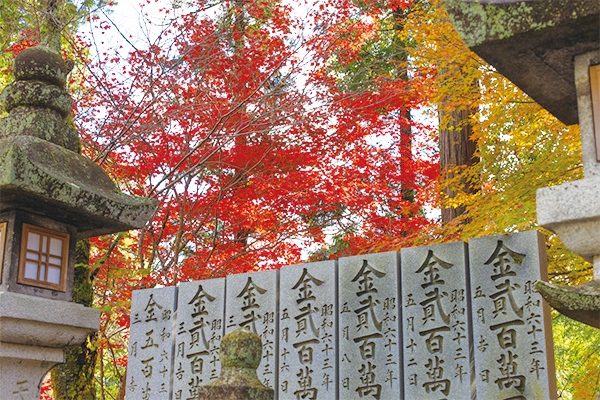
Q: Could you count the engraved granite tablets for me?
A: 7